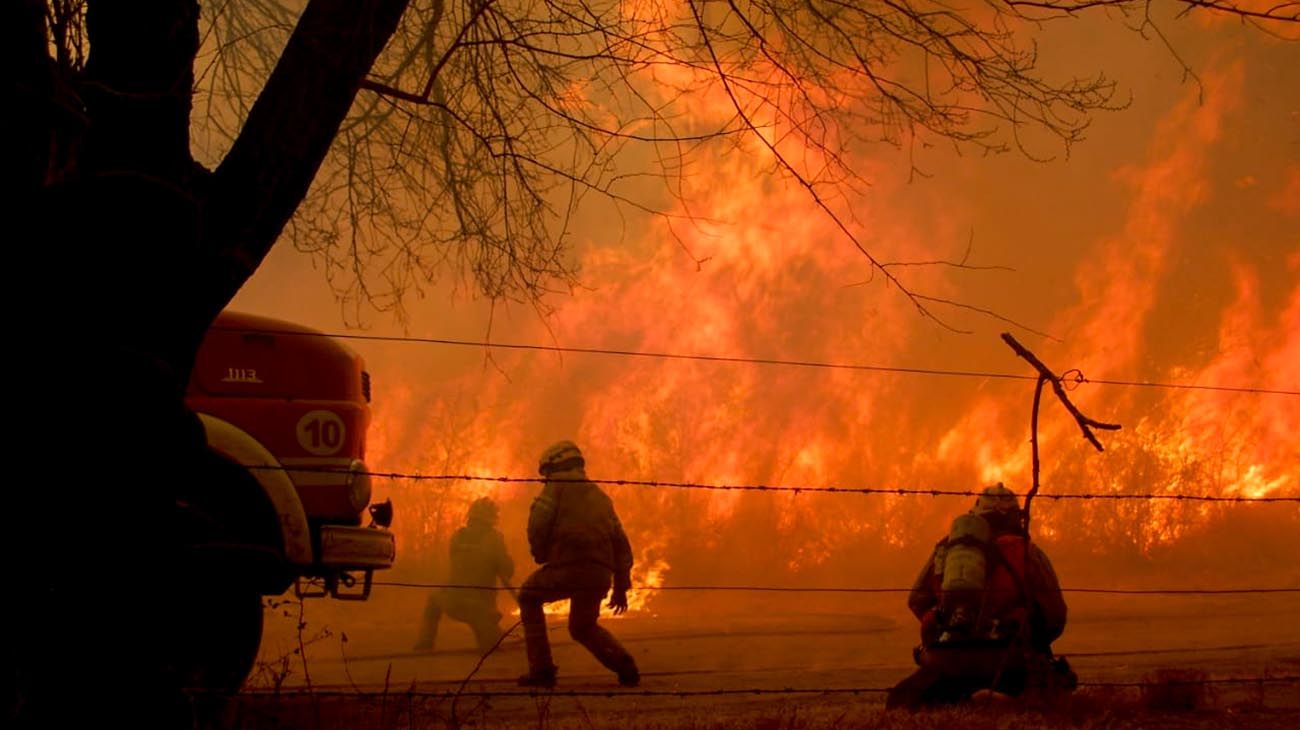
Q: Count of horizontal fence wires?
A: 4